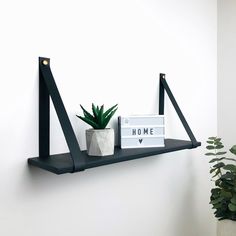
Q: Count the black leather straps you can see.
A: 2